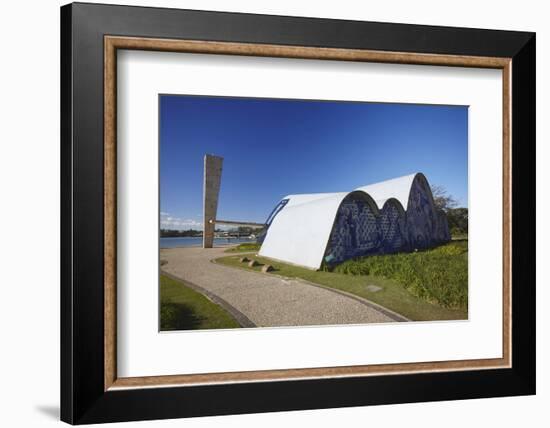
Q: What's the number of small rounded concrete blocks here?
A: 3